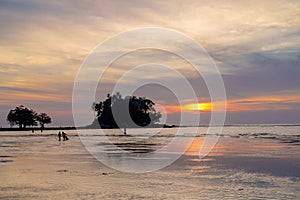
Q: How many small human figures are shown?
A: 2